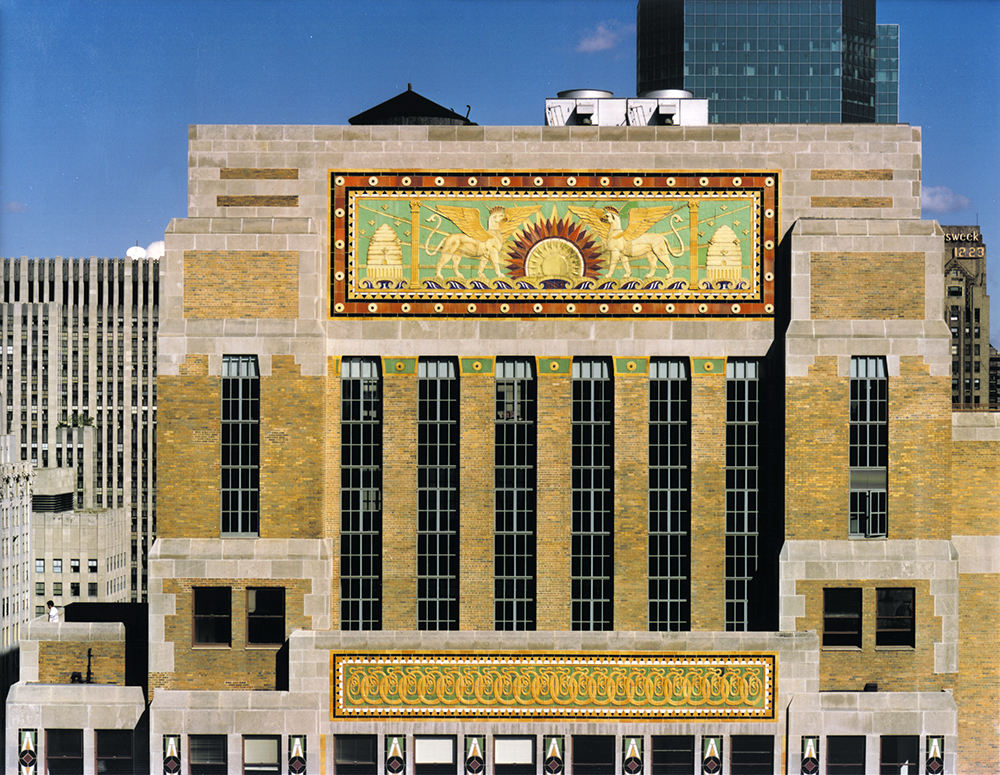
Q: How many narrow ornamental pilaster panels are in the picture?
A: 10